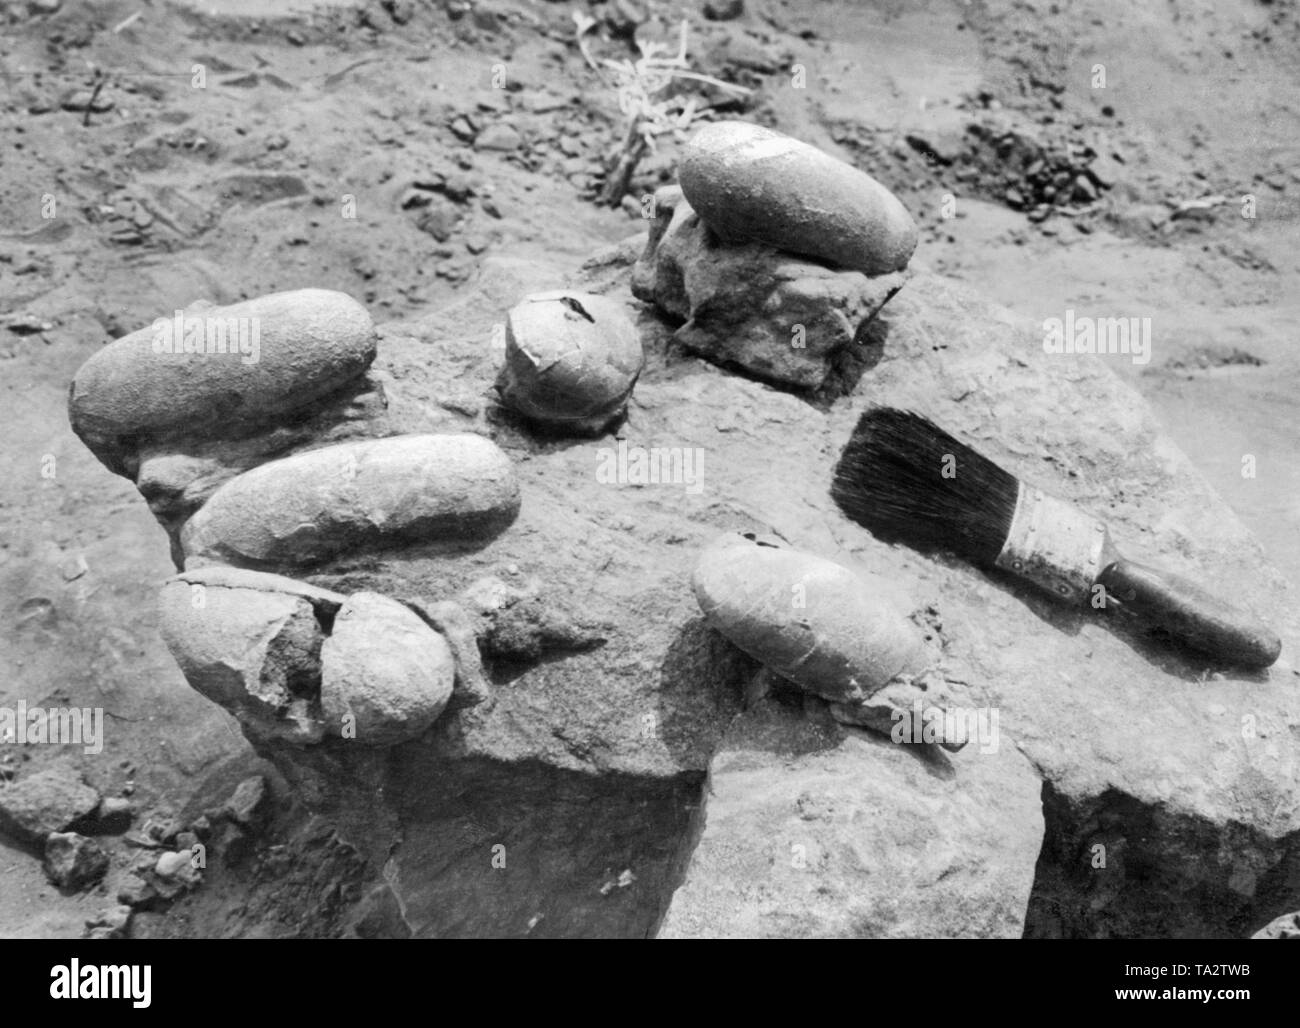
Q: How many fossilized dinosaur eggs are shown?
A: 6